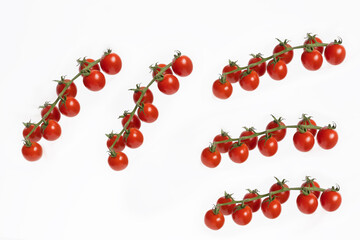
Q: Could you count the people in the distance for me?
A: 0